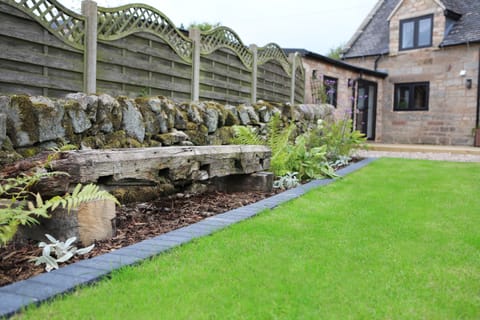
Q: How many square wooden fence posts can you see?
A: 4